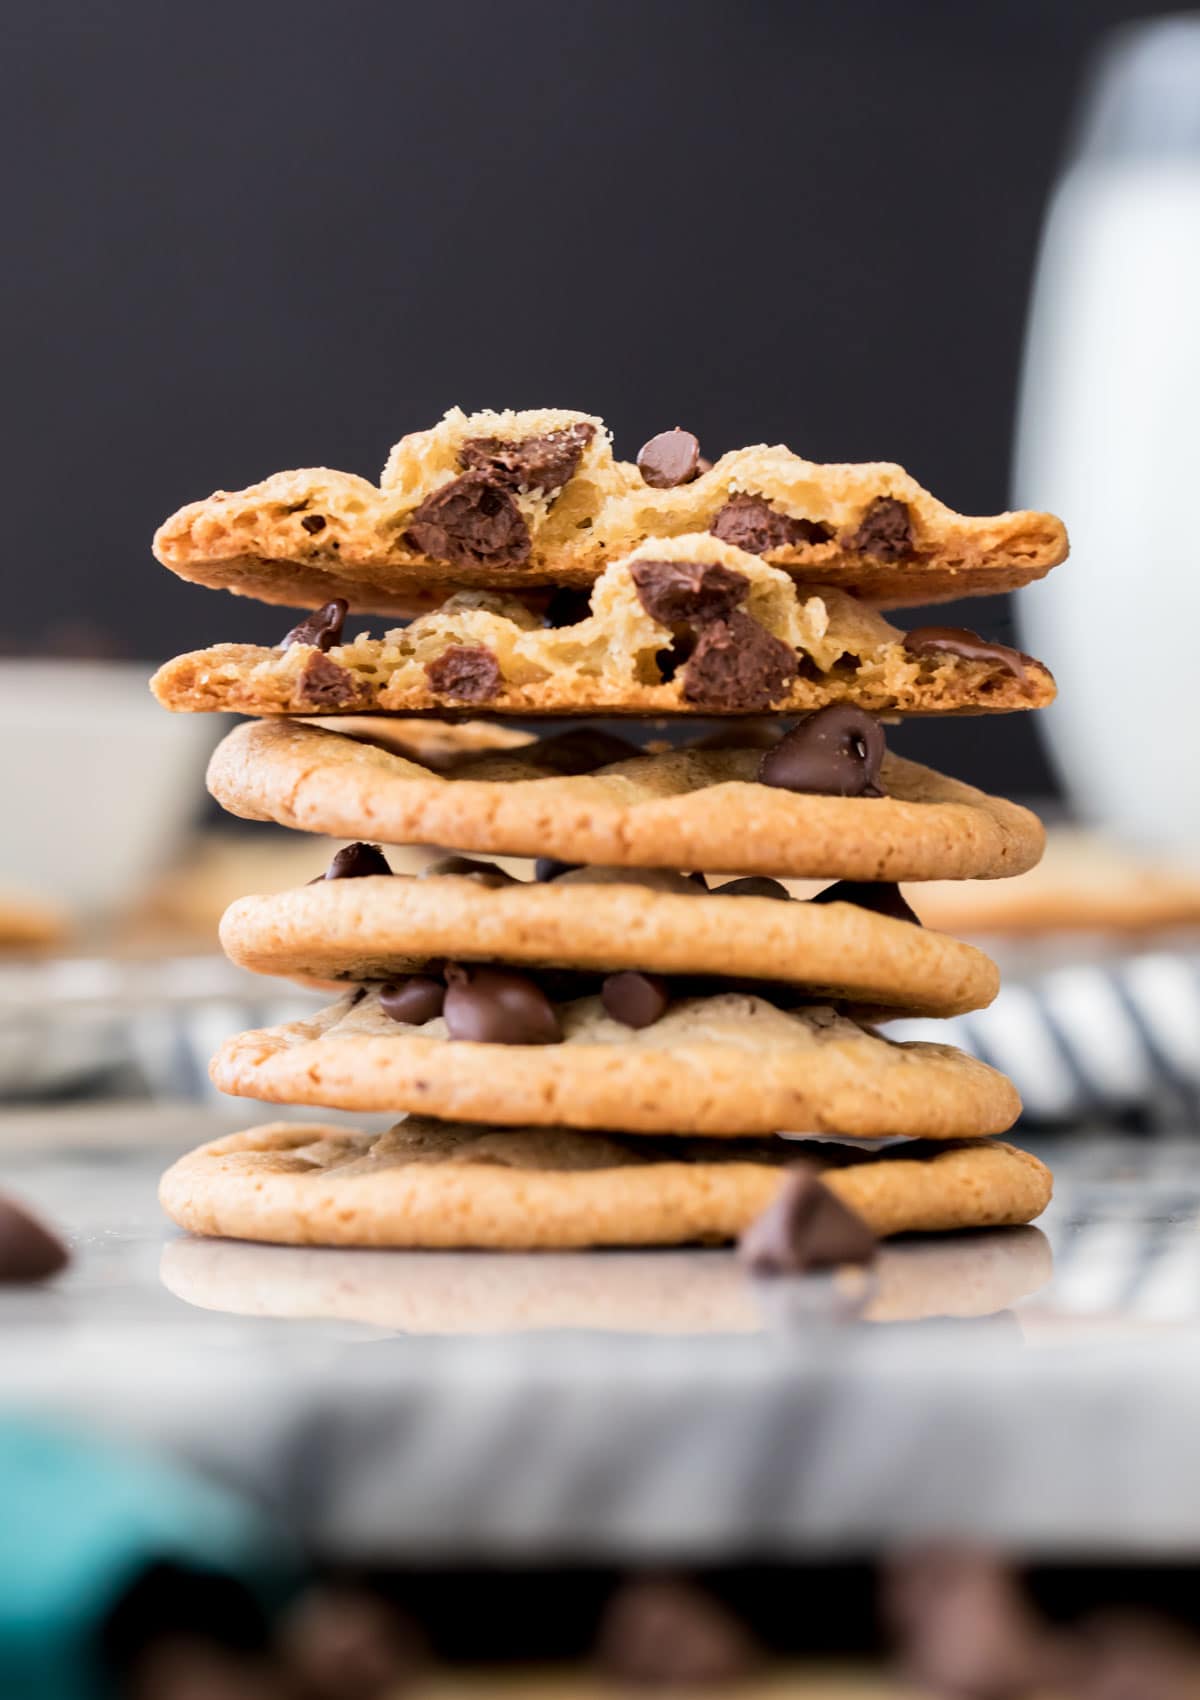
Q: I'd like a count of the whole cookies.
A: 4